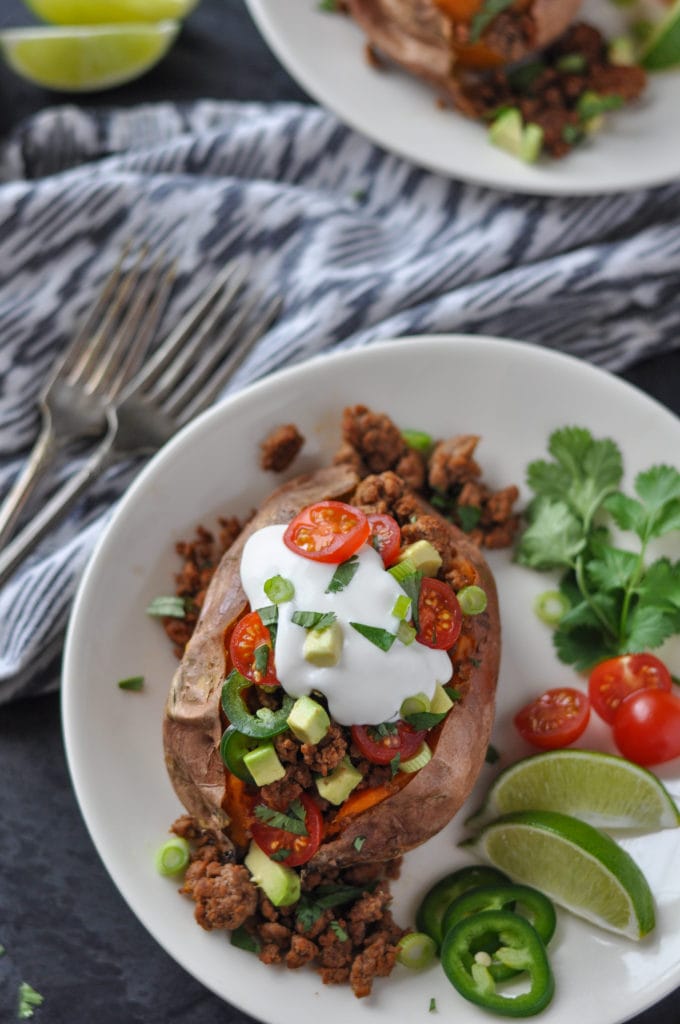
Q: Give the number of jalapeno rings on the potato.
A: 2